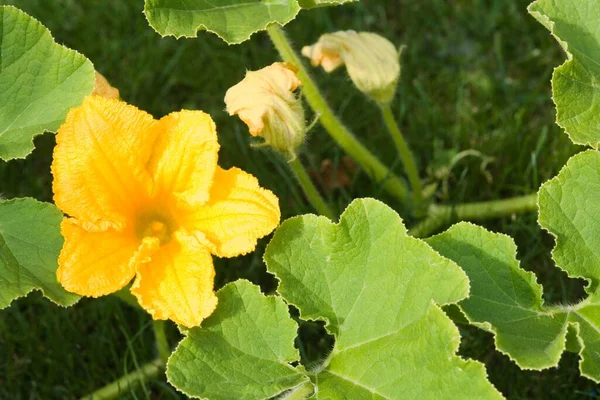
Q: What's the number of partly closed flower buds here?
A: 2